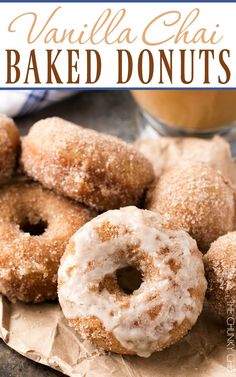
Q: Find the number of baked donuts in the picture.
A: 6